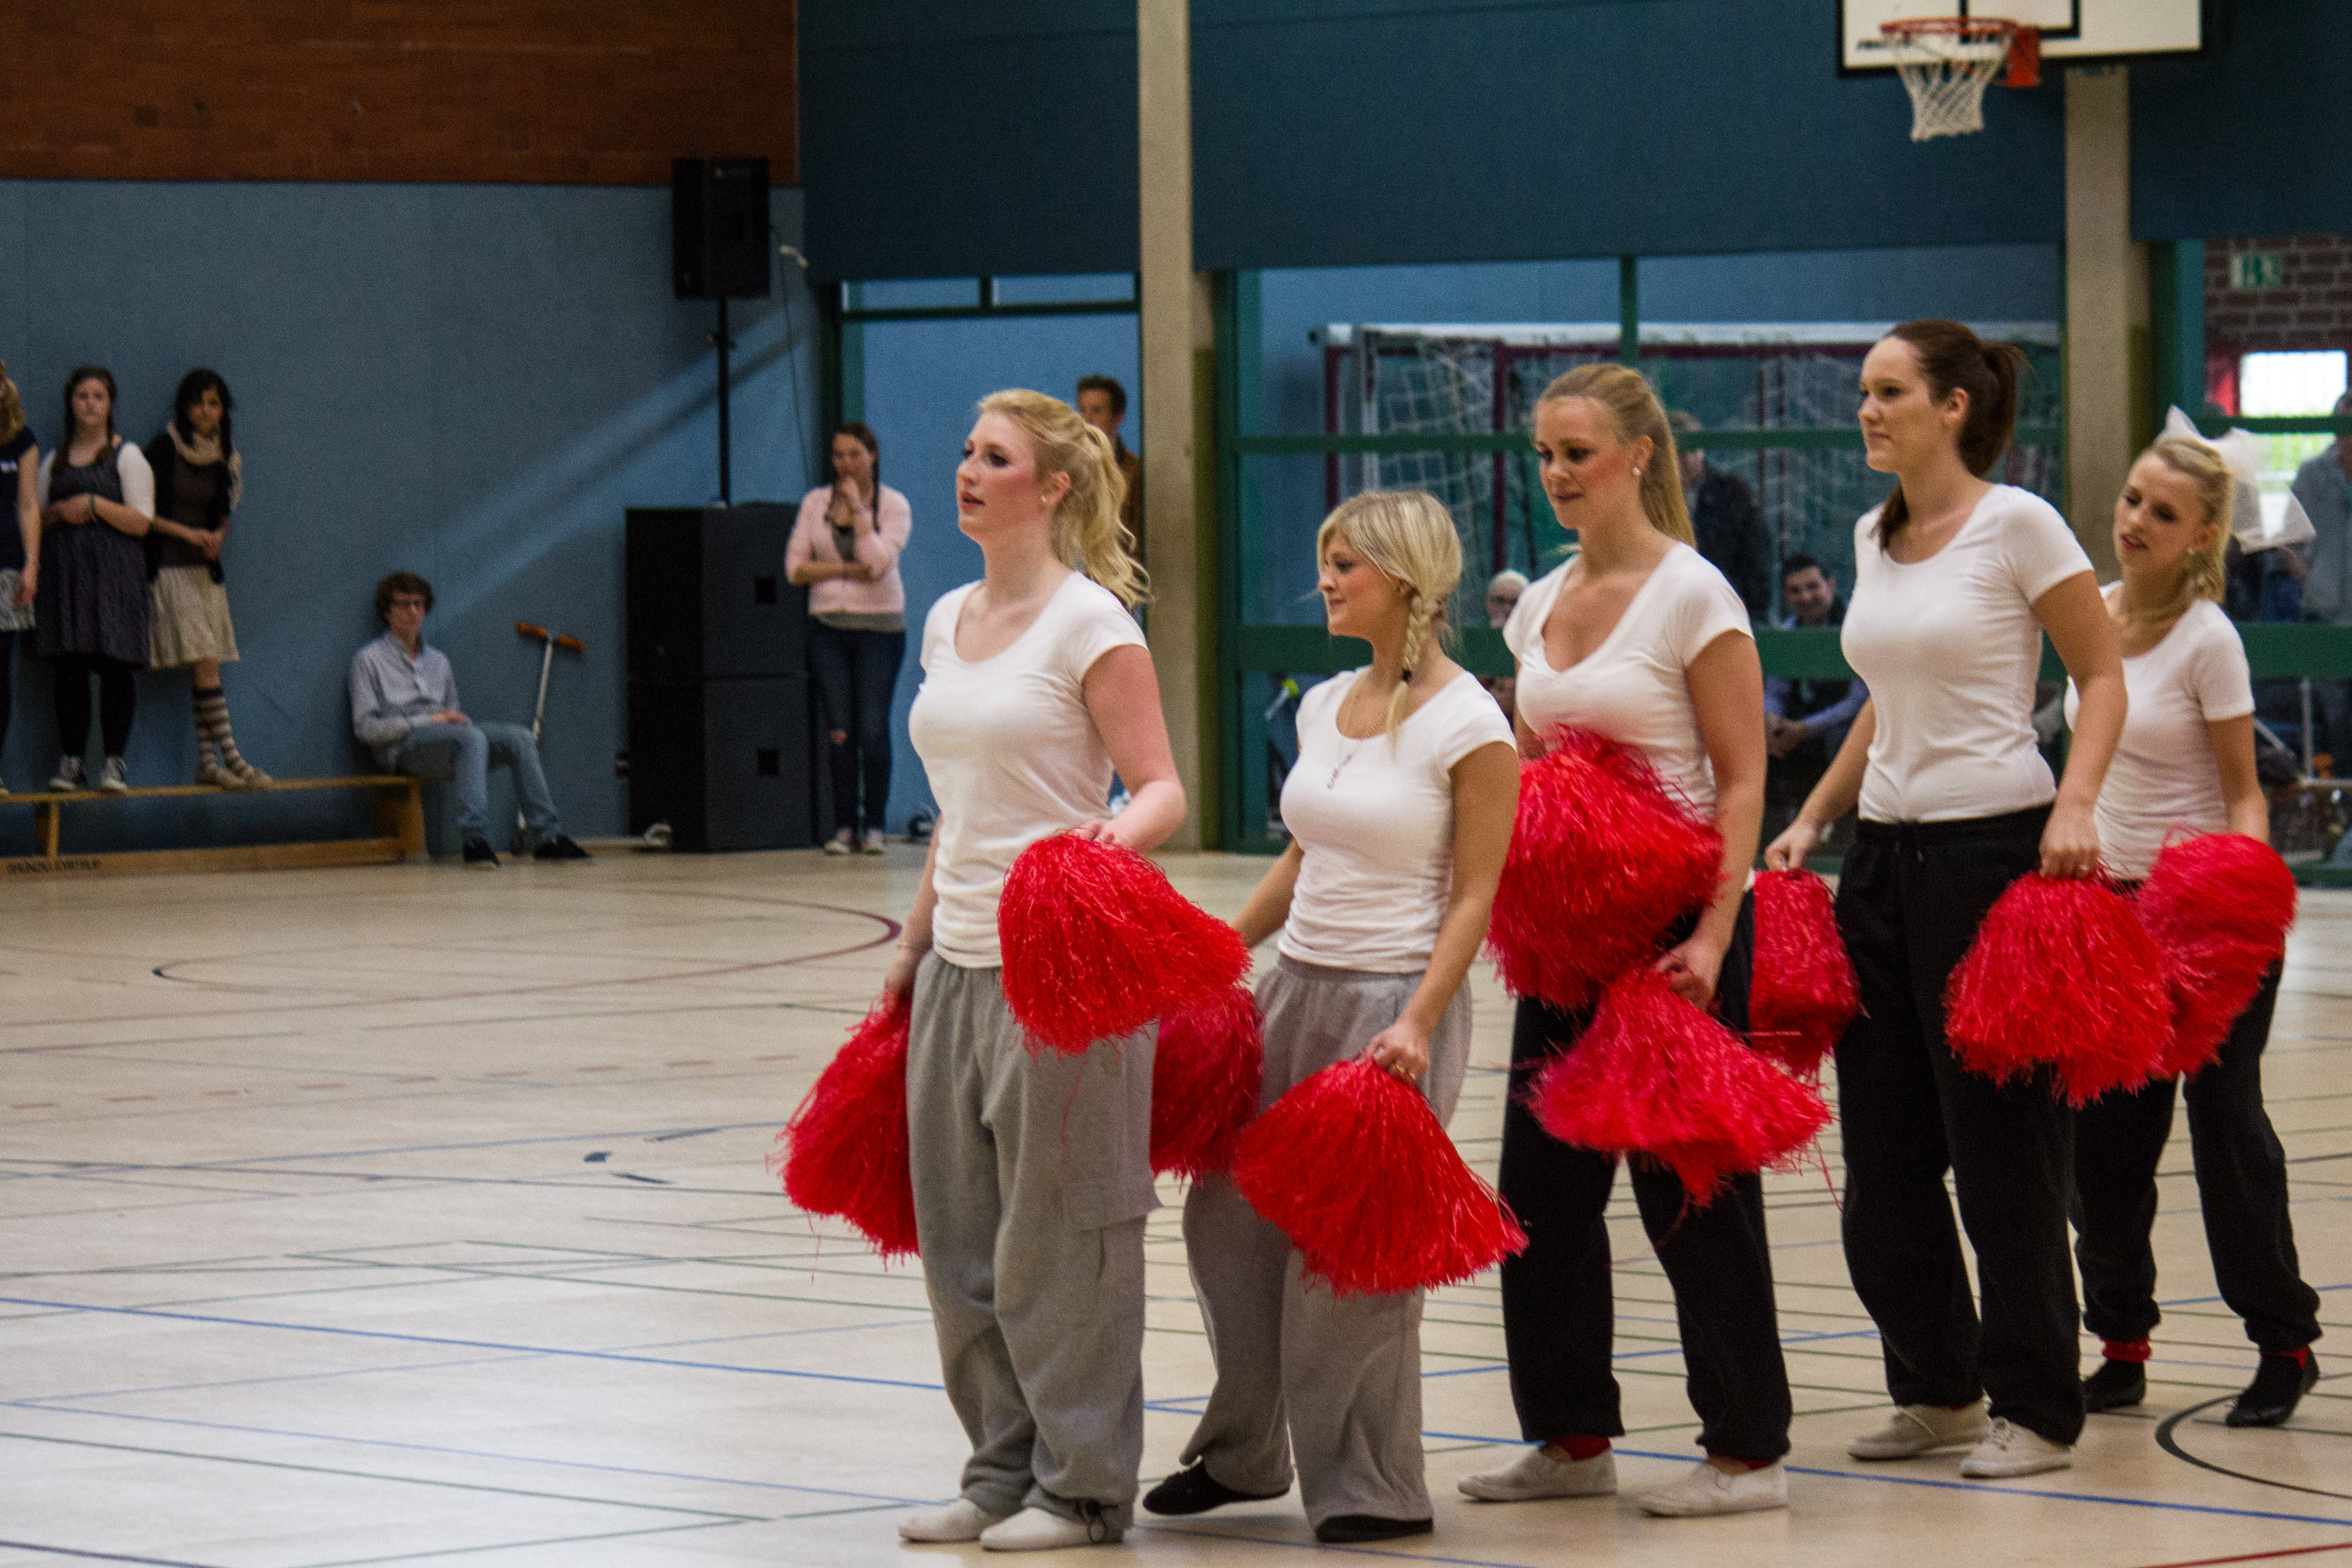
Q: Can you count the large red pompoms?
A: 9